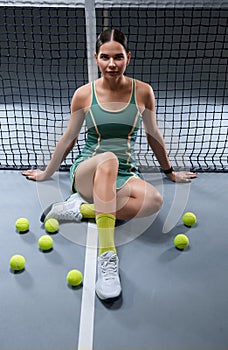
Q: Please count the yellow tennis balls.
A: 7